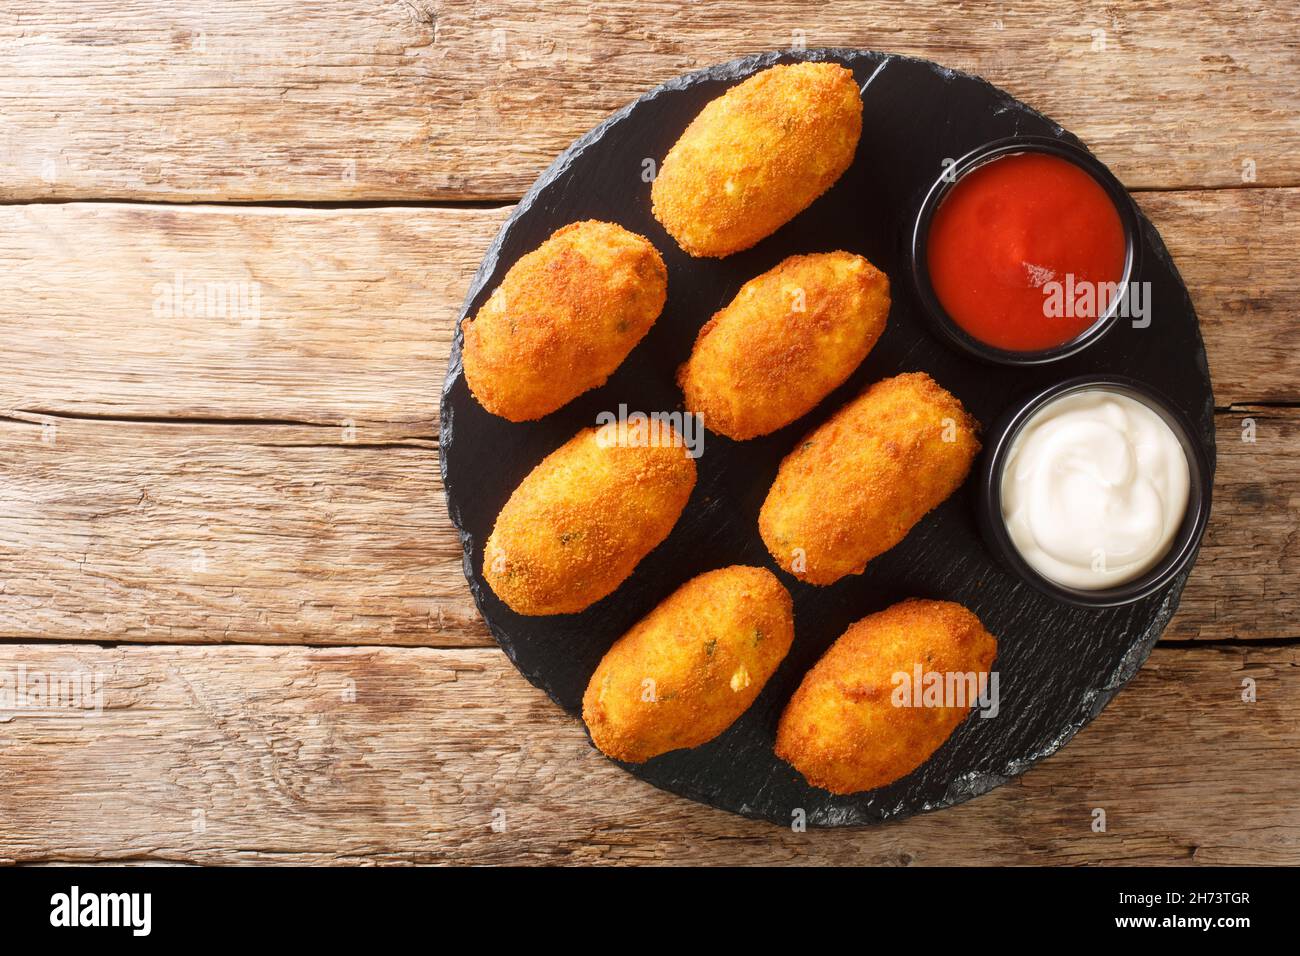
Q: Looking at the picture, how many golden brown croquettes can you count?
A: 7